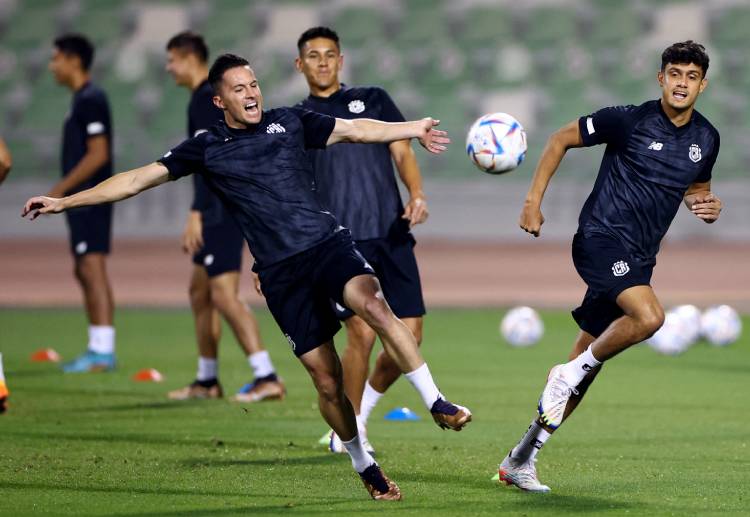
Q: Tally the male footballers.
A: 5